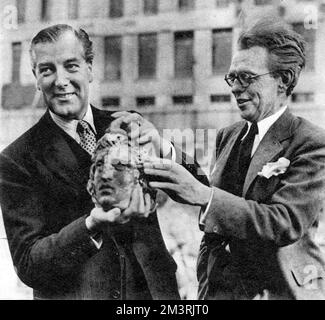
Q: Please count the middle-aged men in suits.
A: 2